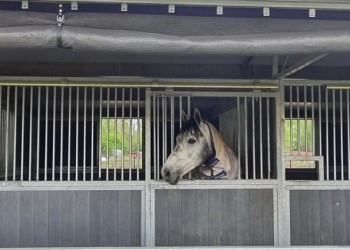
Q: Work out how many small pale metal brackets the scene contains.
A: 7